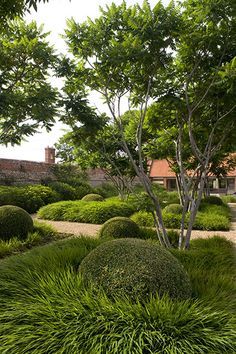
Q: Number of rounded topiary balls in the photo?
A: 6